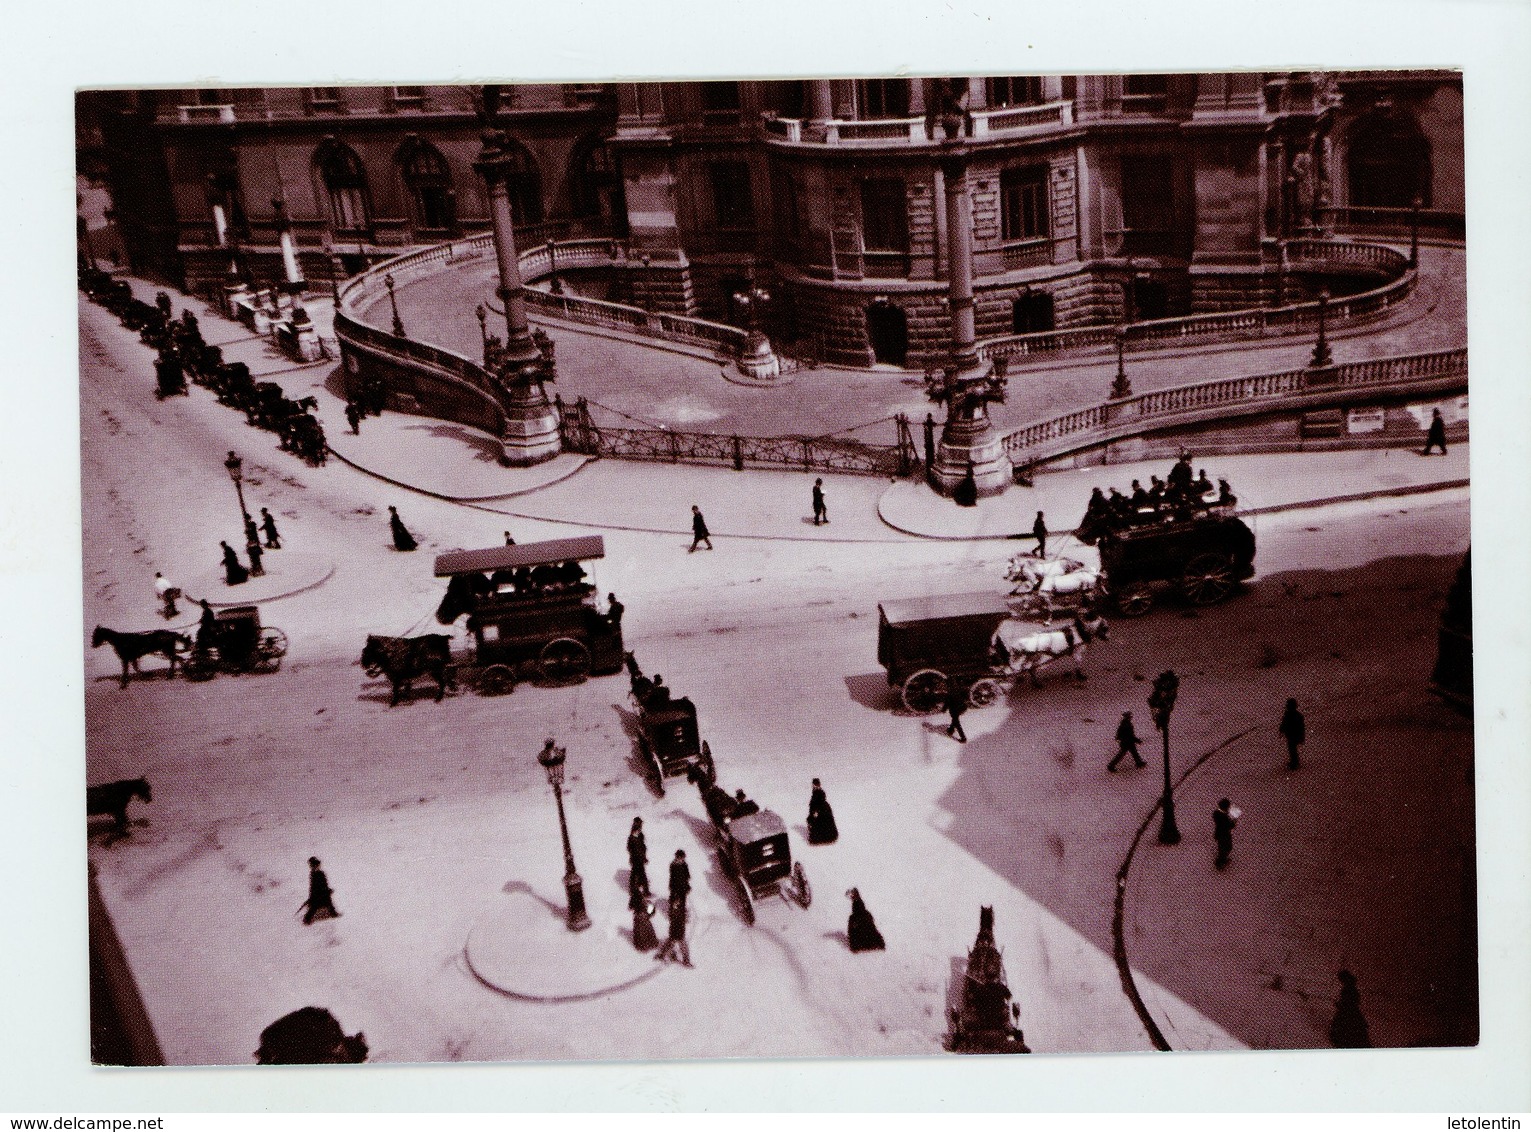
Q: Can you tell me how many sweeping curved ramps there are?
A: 2